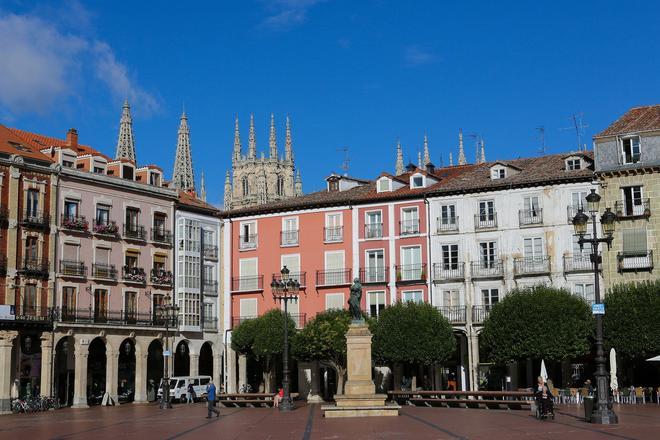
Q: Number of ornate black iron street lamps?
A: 3